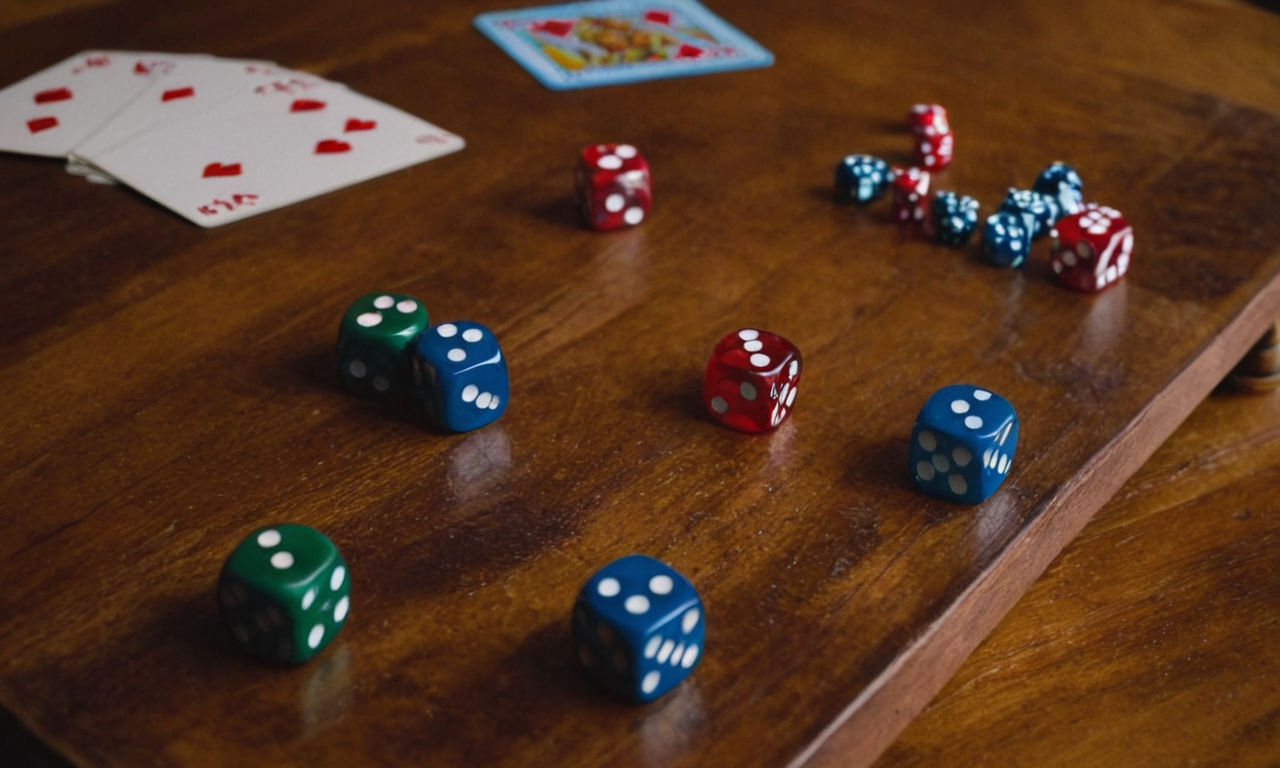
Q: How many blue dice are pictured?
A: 8